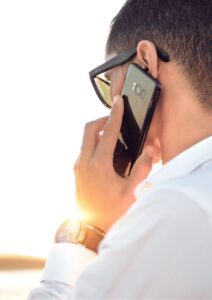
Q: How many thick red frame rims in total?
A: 0